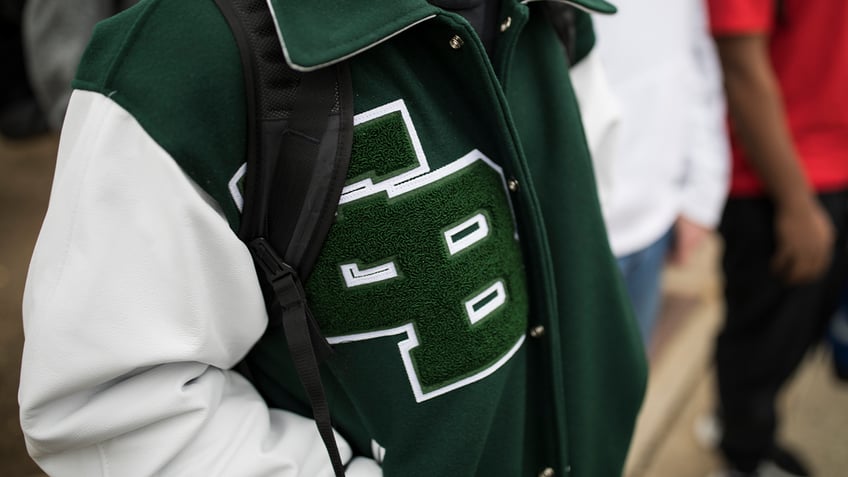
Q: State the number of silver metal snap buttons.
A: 5